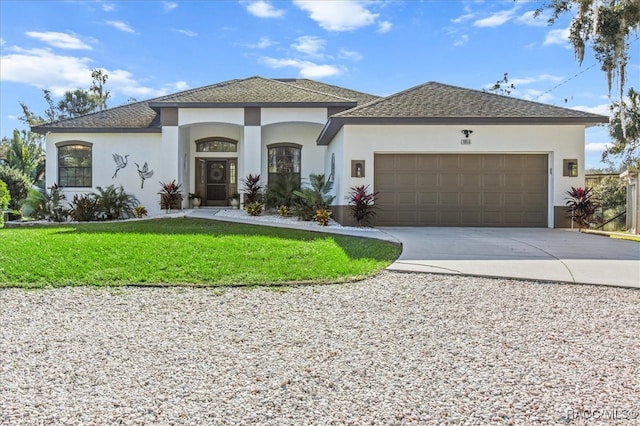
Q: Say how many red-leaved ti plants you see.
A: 4